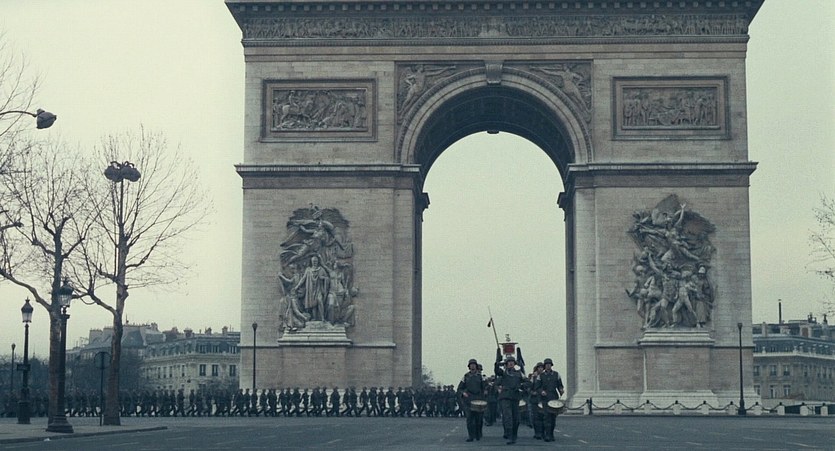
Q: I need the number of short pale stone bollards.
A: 10